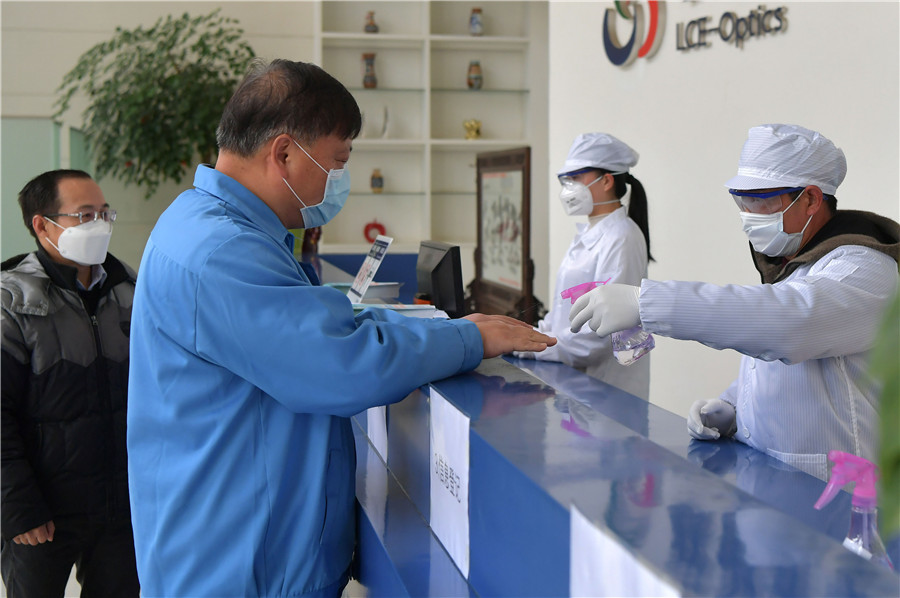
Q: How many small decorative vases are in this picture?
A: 5